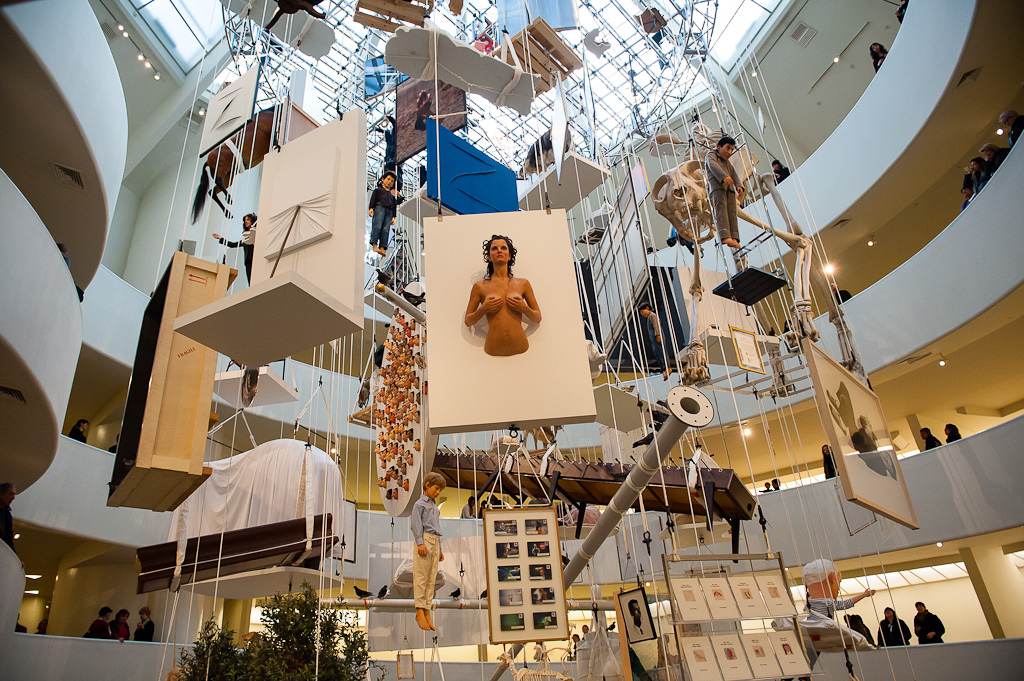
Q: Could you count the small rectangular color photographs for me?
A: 10